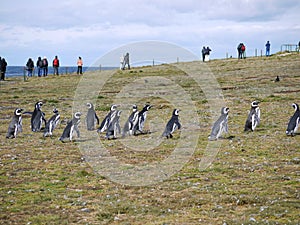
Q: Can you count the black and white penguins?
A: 13